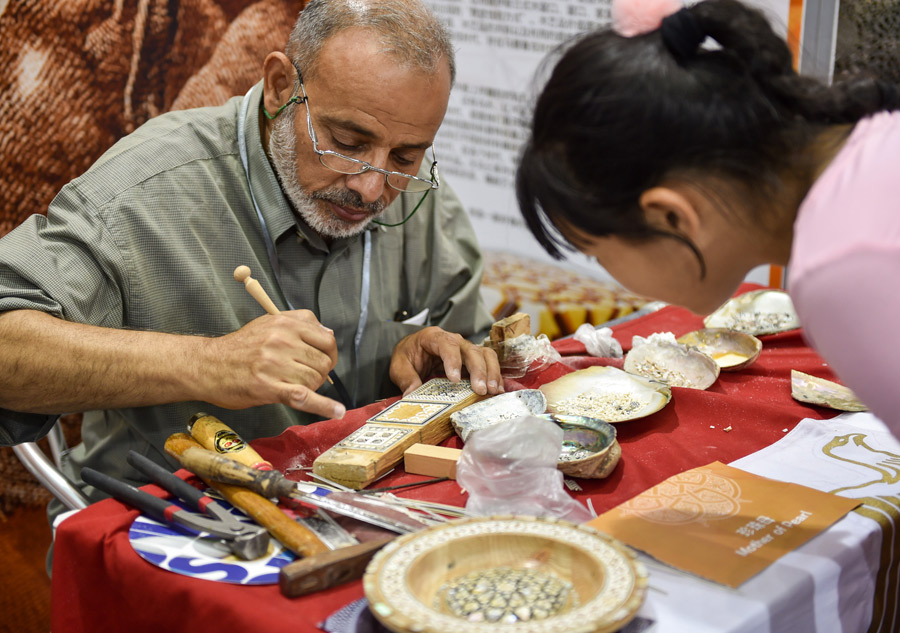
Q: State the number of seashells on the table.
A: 7